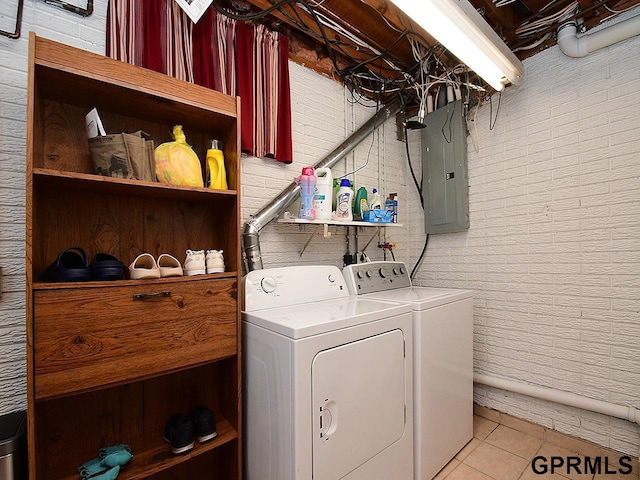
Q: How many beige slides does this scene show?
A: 2